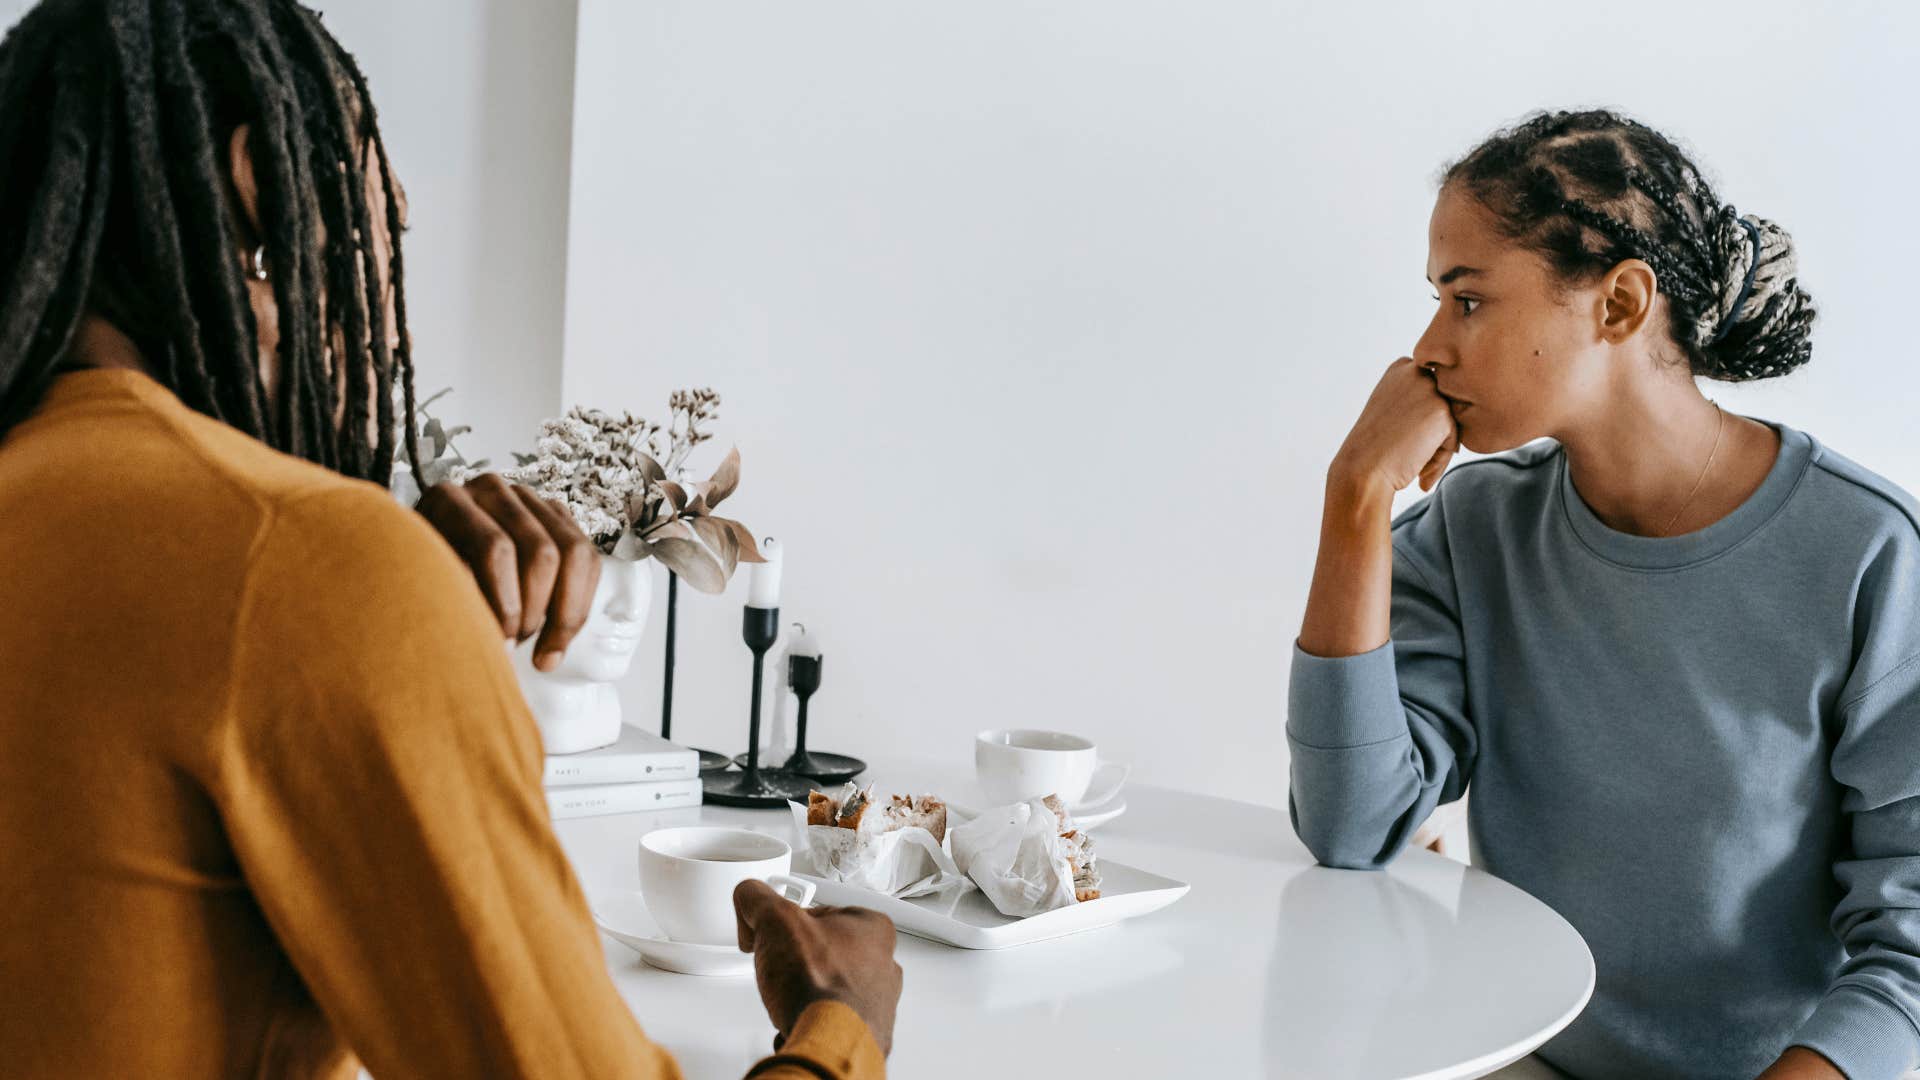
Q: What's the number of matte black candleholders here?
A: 3